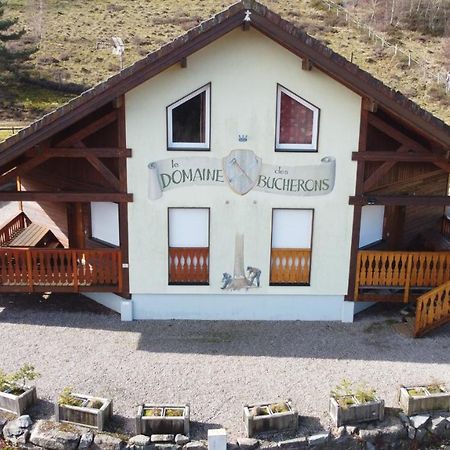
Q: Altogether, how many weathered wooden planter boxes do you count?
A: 6